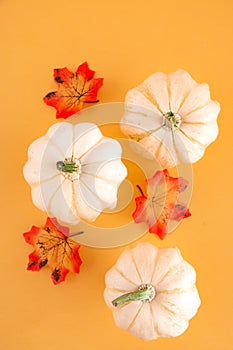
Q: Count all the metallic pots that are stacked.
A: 0